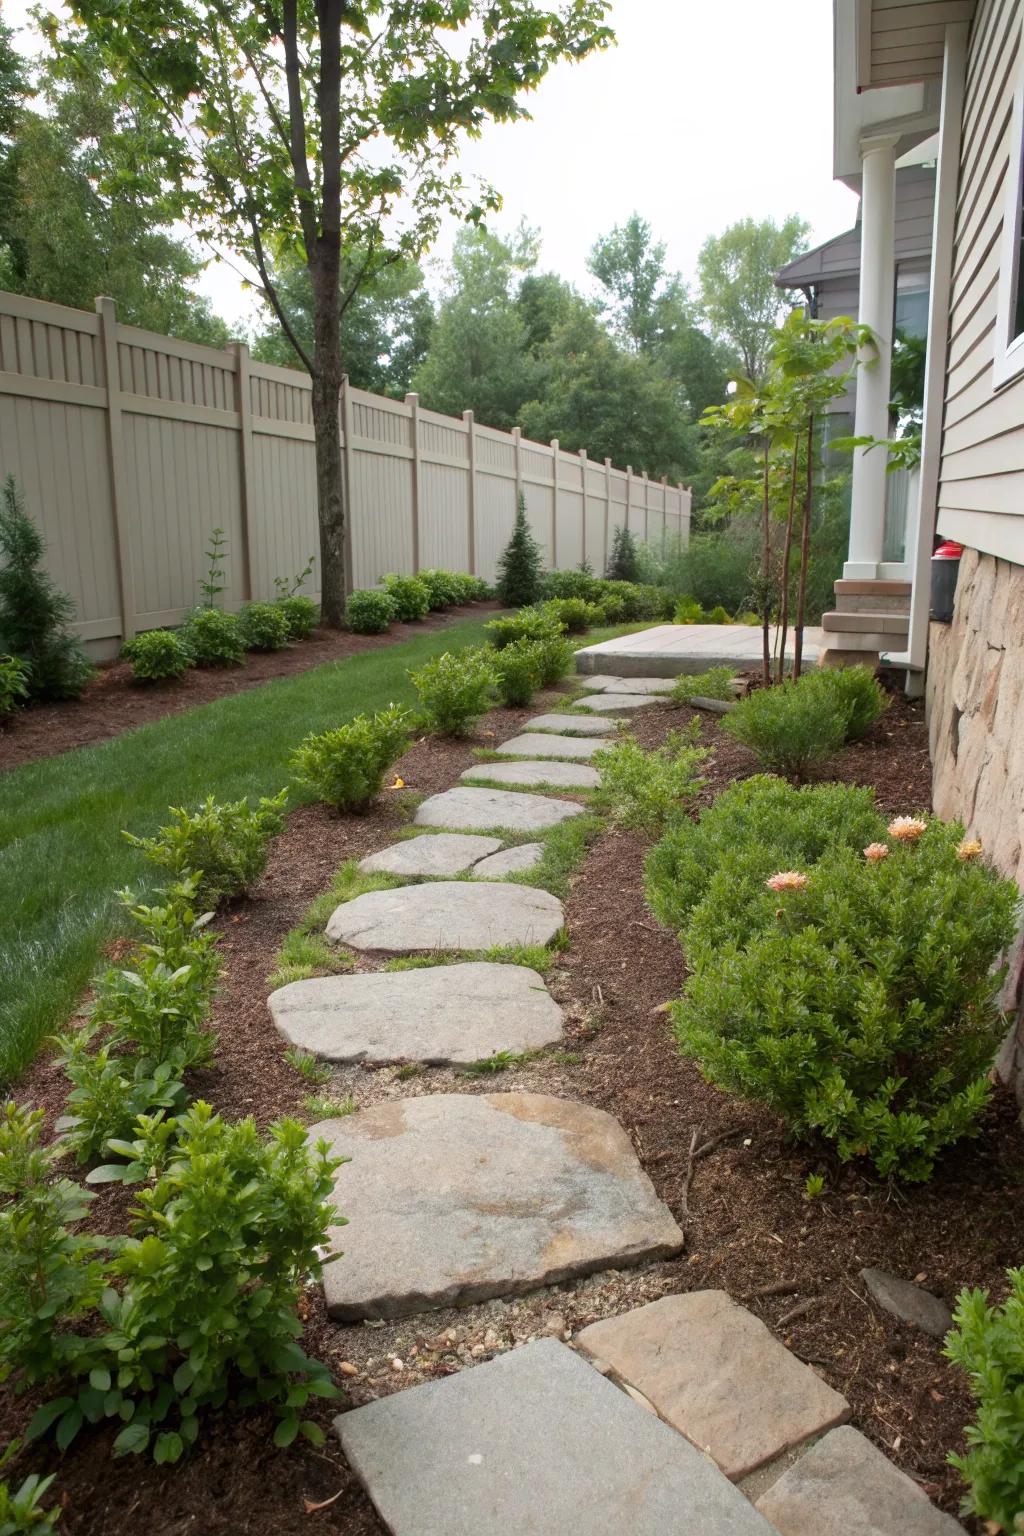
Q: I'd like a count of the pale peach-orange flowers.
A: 4